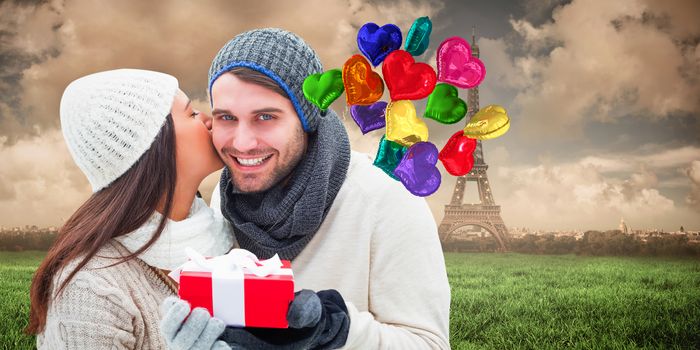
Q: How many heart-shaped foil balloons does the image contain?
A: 13